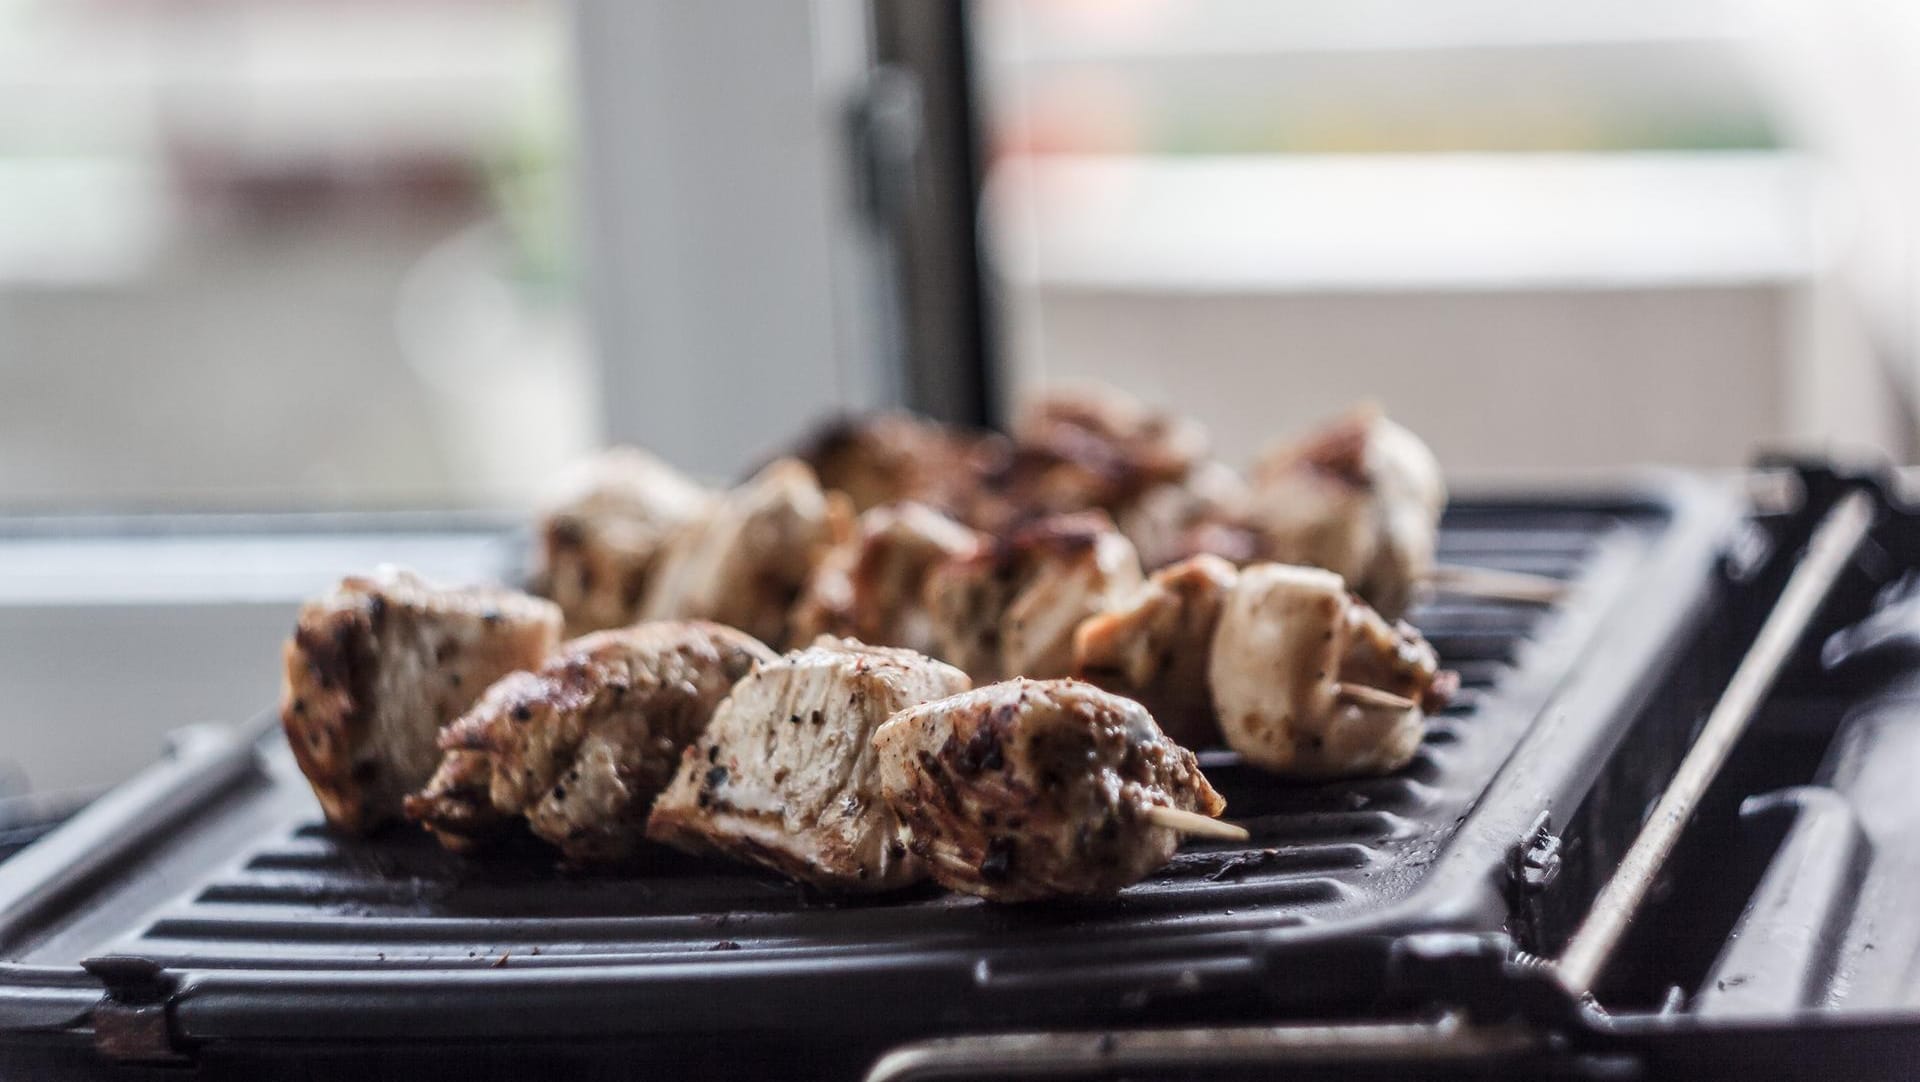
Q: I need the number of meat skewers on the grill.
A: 3